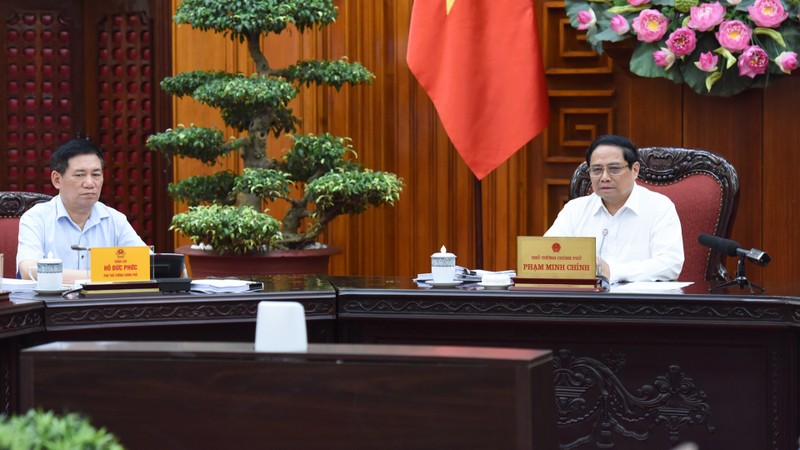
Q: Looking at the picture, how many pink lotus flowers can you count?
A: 12